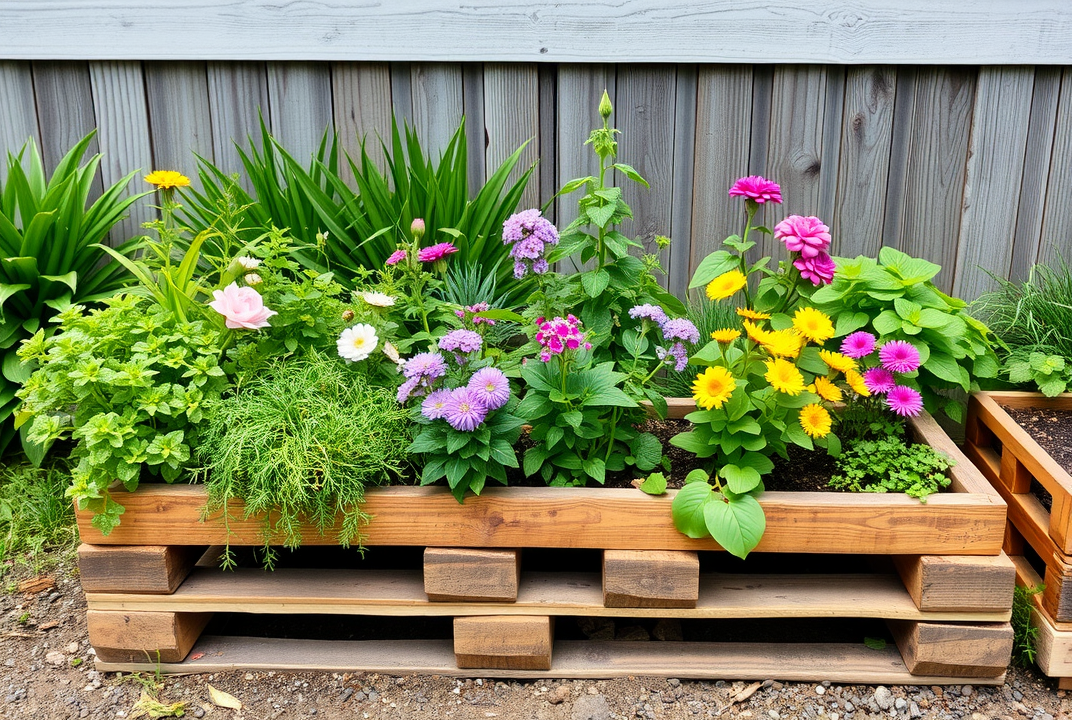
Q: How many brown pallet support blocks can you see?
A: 7